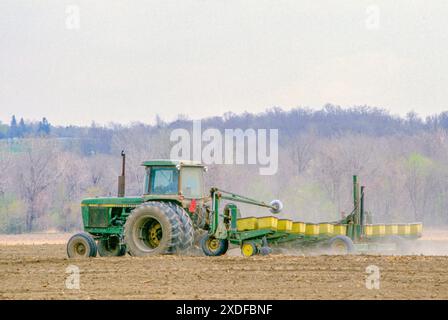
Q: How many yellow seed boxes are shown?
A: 12